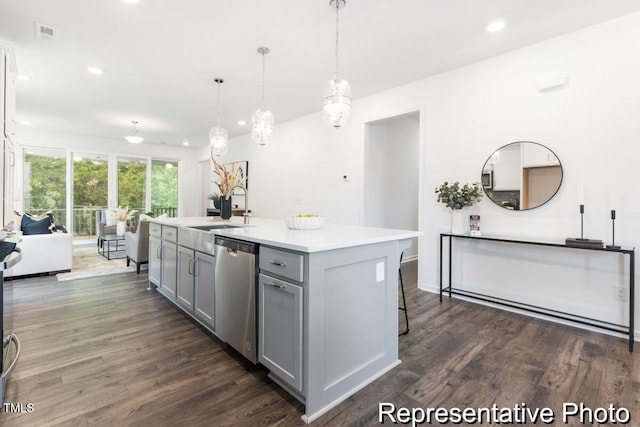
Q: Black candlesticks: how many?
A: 2